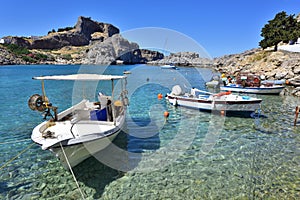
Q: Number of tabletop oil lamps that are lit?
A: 0